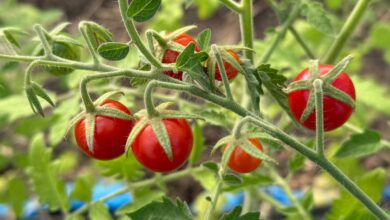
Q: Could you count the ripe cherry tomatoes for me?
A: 6